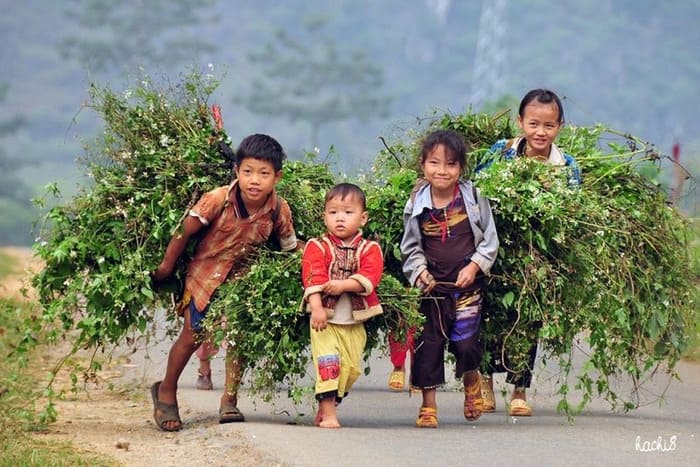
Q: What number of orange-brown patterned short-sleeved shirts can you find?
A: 1